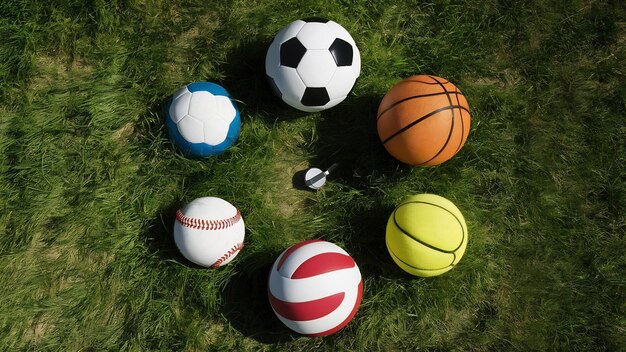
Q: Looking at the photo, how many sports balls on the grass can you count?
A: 6